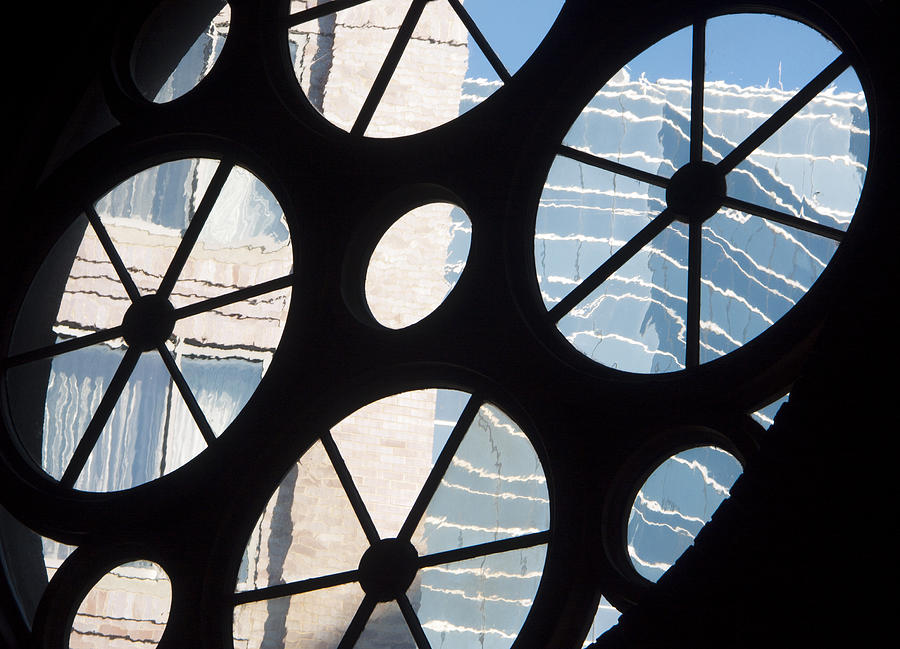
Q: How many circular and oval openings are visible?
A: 8